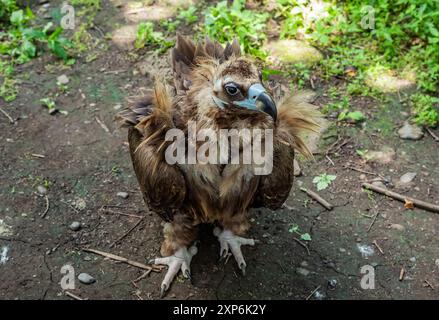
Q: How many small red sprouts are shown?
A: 0